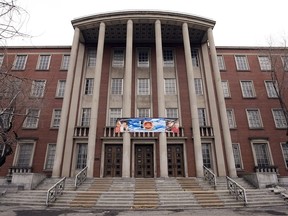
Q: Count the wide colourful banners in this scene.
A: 1